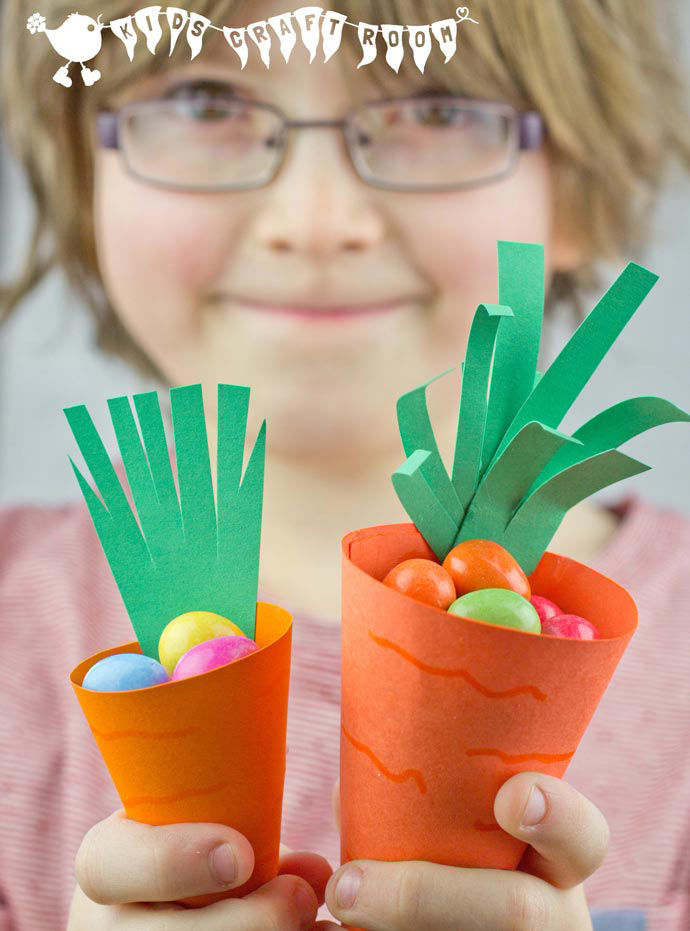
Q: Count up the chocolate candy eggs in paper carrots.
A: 8